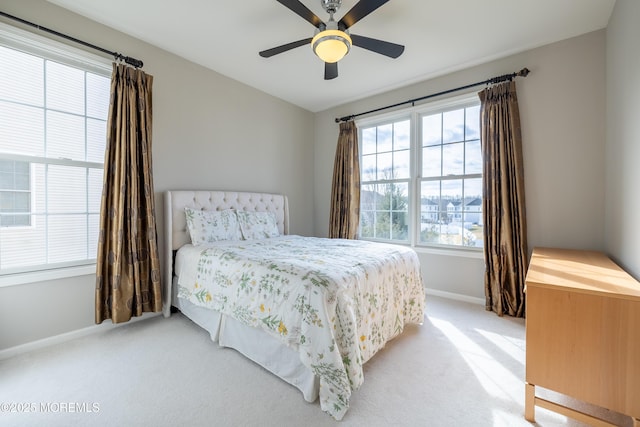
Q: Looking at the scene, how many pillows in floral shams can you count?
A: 2